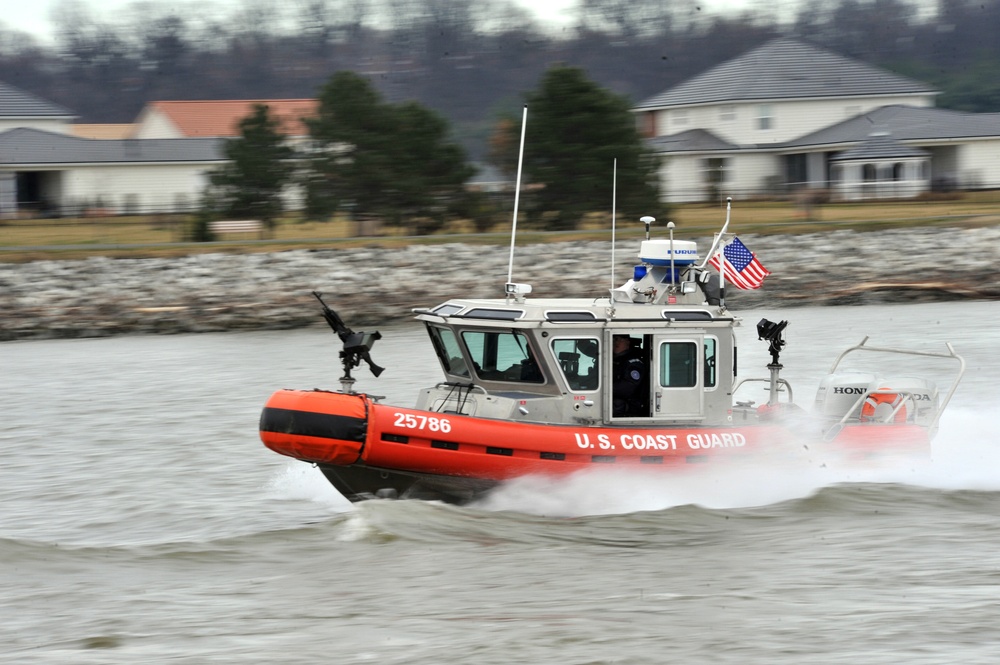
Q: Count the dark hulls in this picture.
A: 1